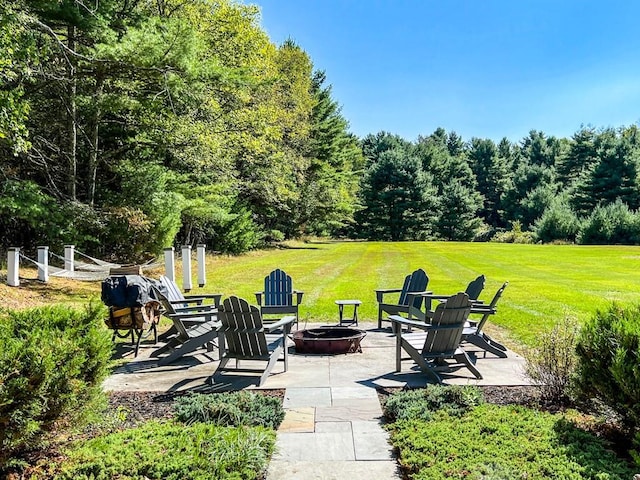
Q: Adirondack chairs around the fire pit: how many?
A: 8